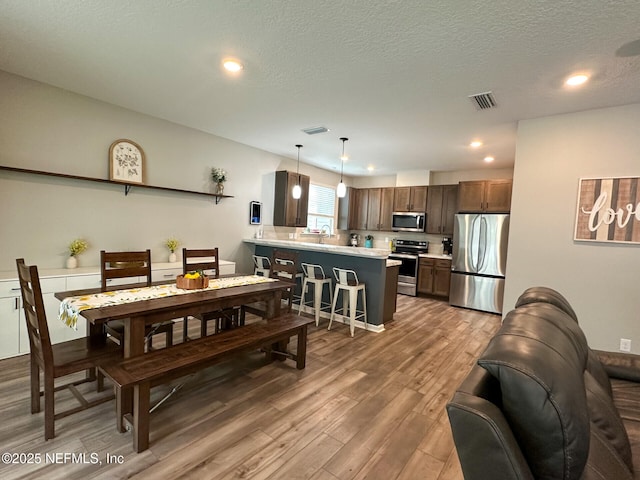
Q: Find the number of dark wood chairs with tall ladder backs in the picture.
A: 4